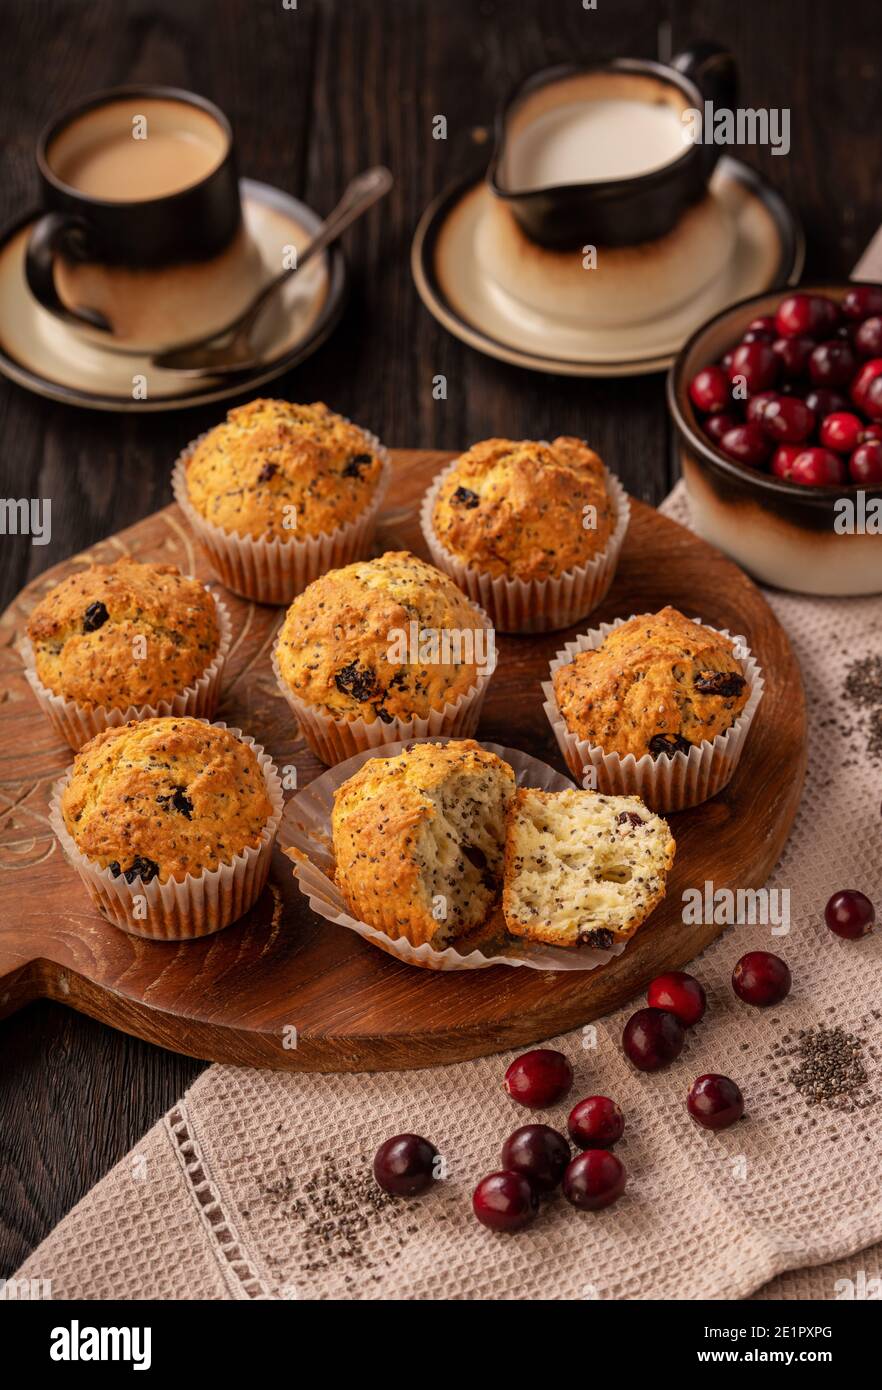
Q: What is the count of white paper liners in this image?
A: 7